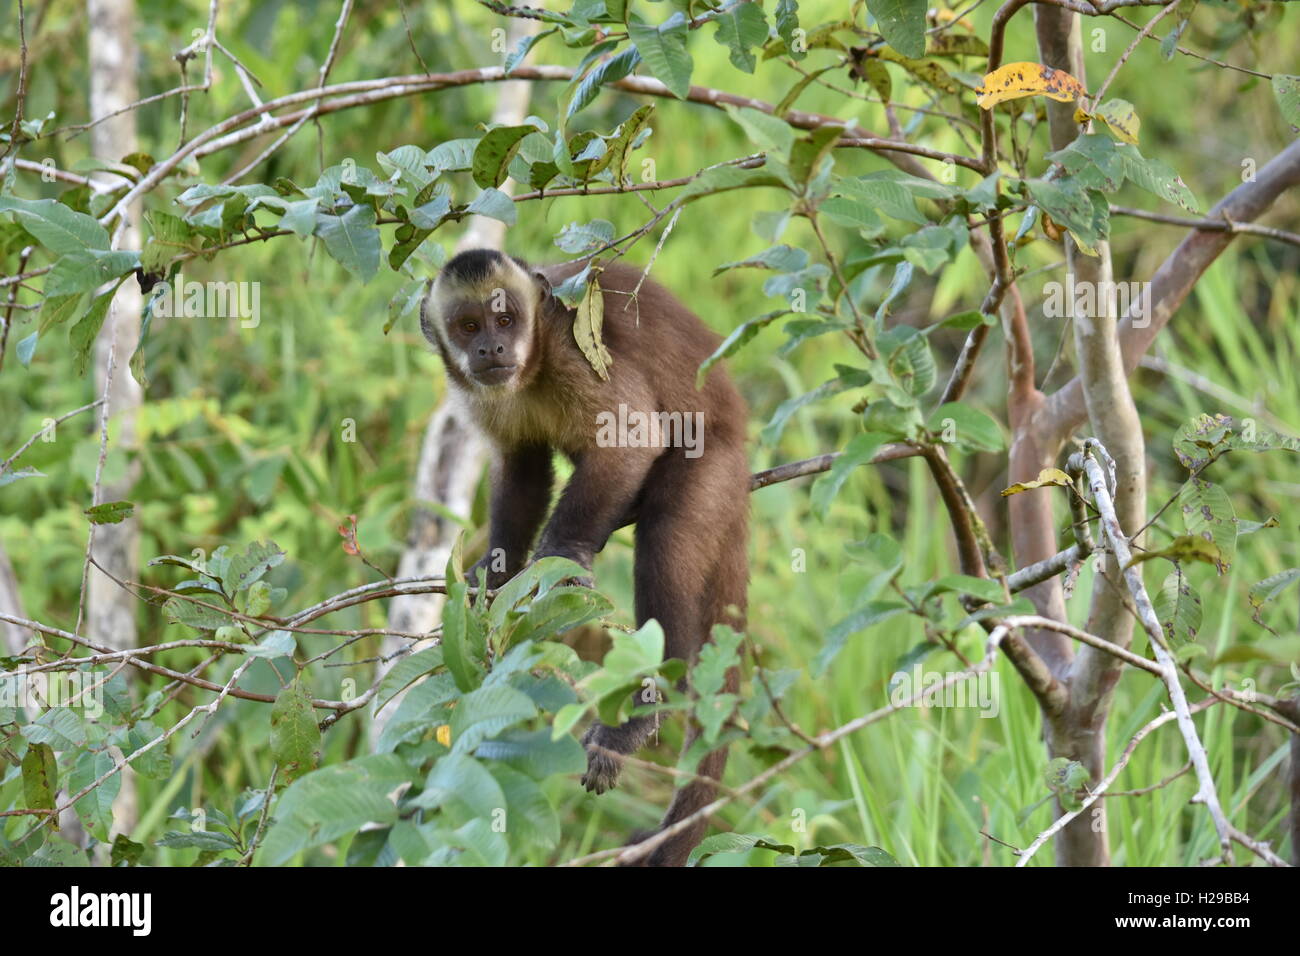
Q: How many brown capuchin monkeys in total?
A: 1